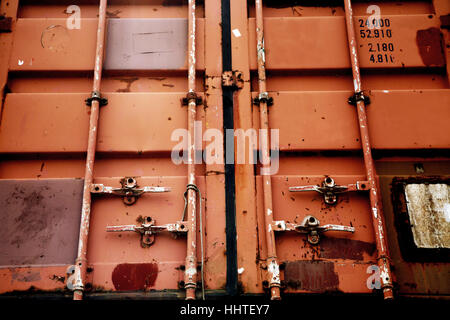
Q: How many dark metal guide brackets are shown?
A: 4